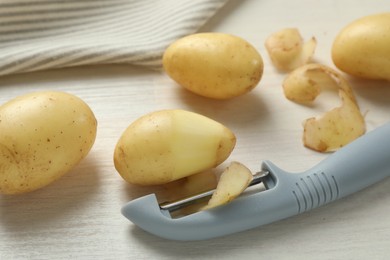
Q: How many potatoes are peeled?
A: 1